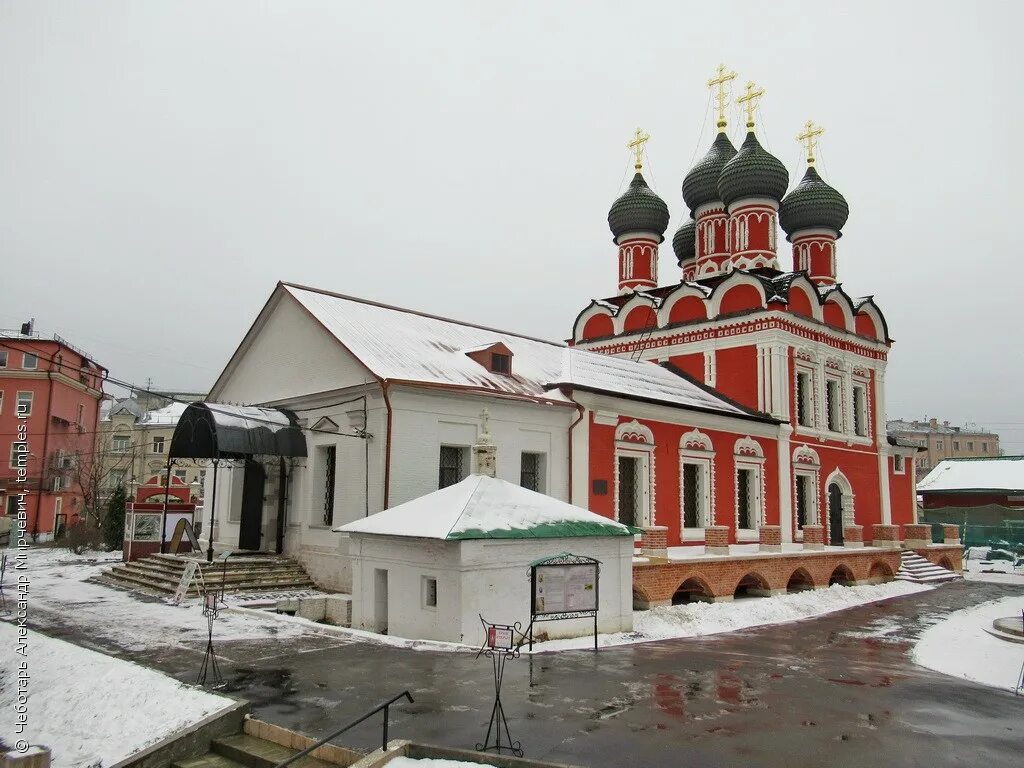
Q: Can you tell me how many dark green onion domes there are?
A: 5